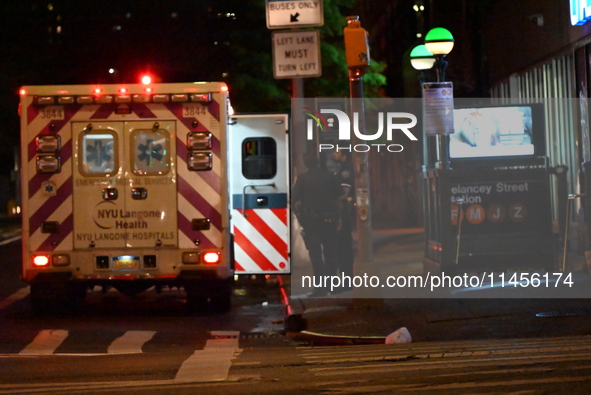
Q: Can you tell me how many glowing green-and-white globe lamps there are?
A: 2